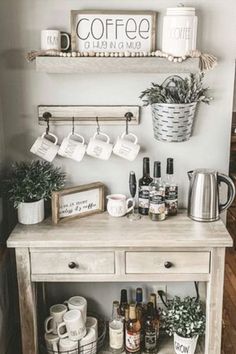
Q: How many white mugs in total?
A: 12